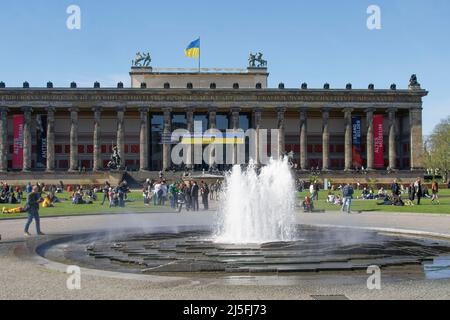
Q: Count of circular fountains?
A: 1